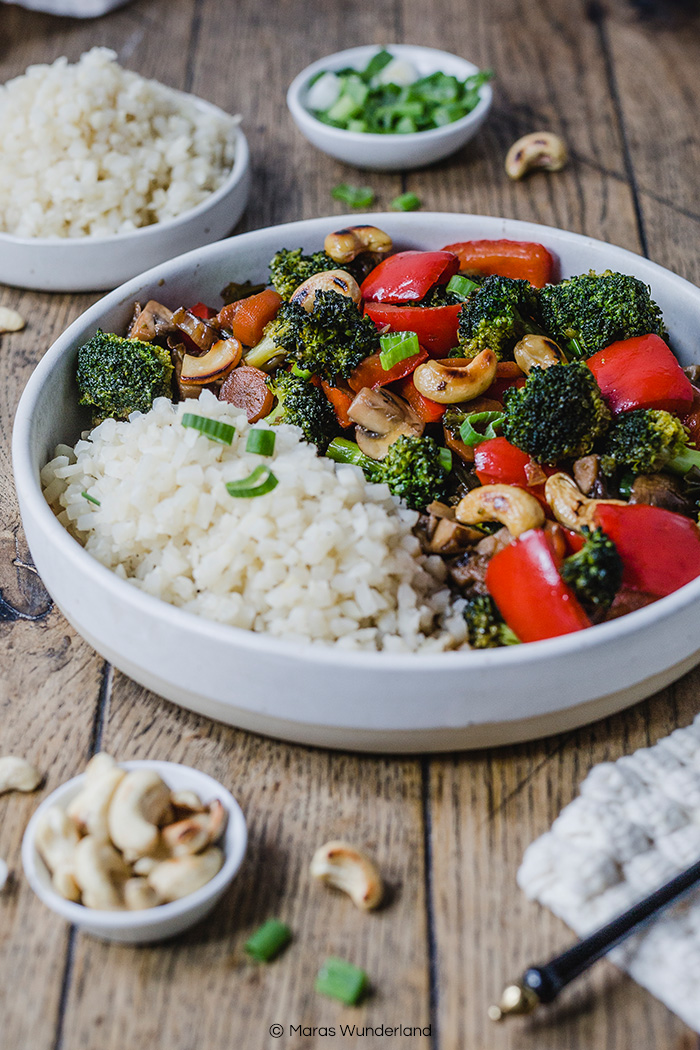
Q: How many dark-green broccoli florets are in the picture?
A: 11